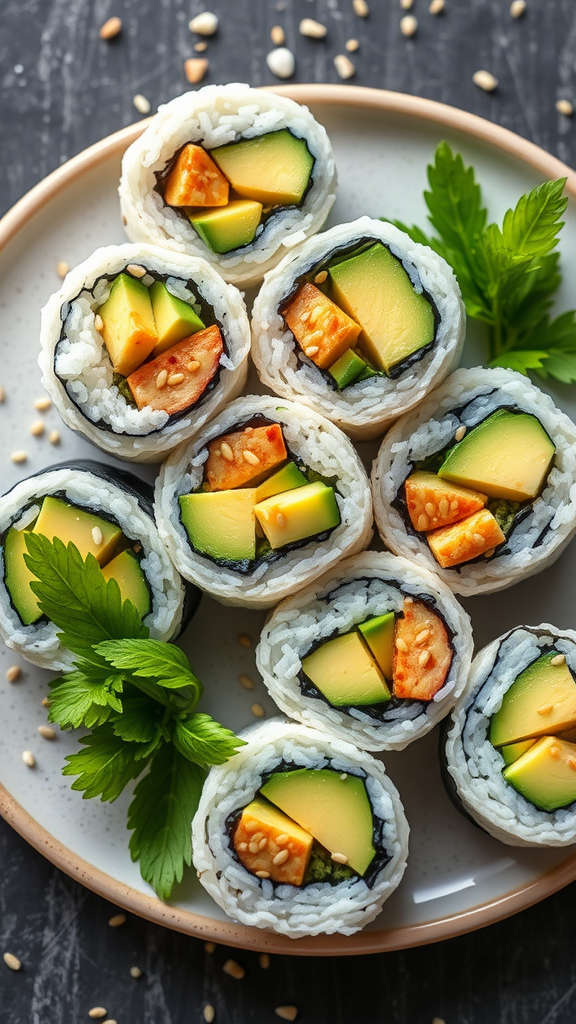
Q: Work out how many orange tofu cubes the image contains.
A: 8